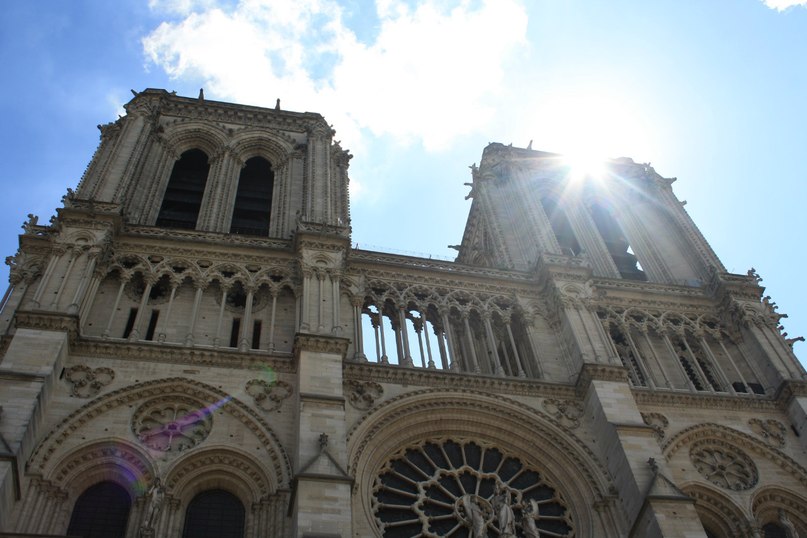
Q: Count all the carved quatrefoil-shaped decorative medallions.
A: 6